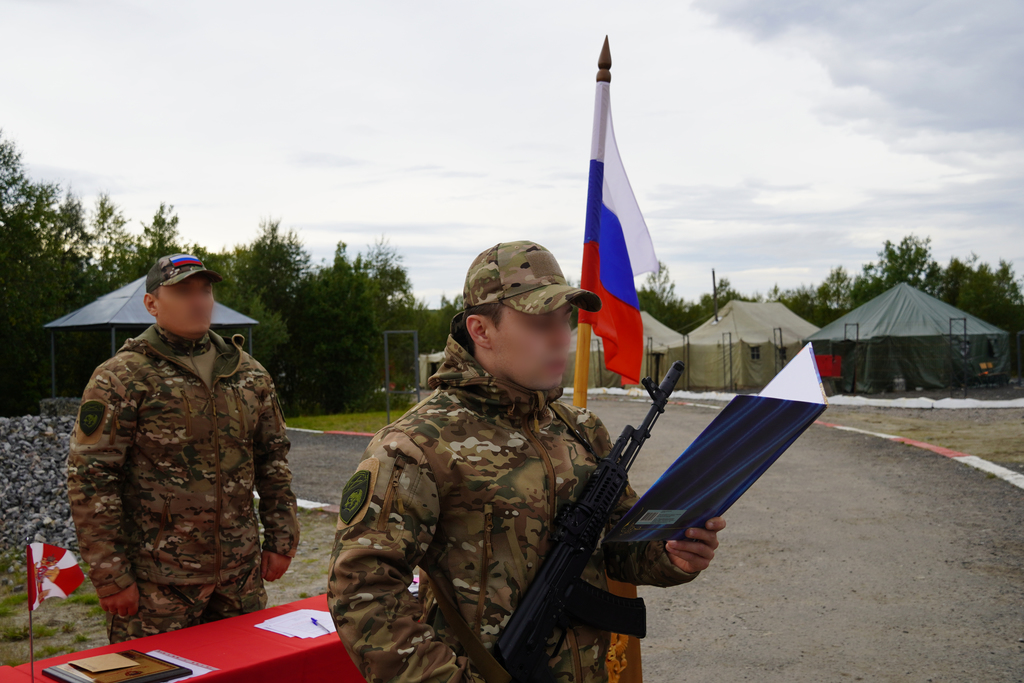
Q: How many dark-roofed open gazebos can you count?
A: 1